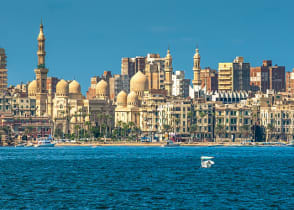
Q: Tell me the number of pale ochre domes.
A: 7